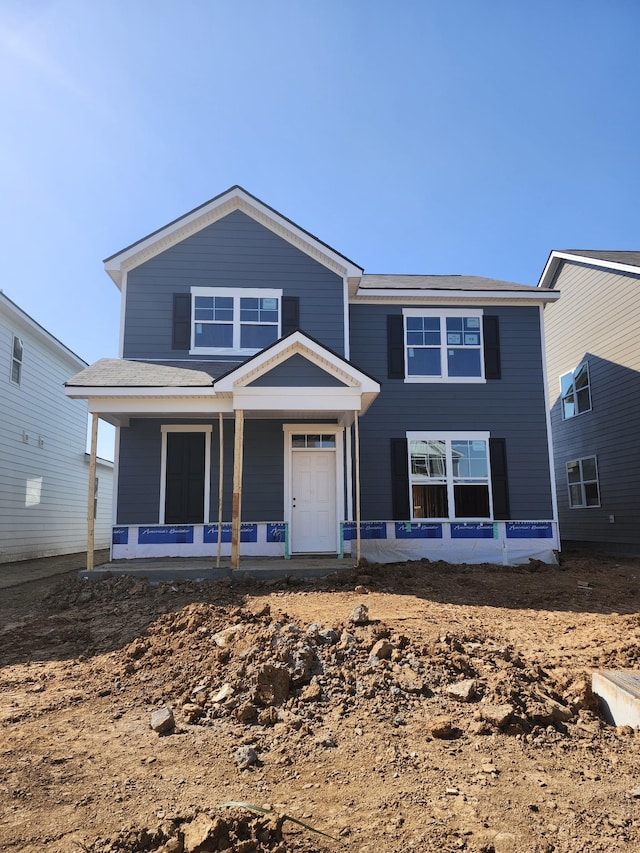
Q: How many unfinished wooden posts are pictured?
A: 4